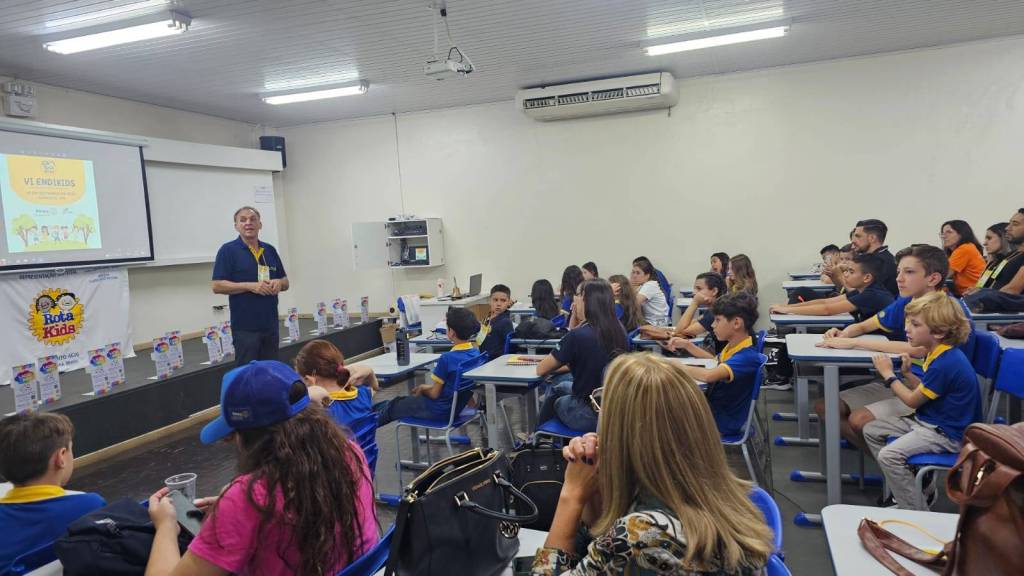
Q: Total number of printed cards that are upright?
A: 13